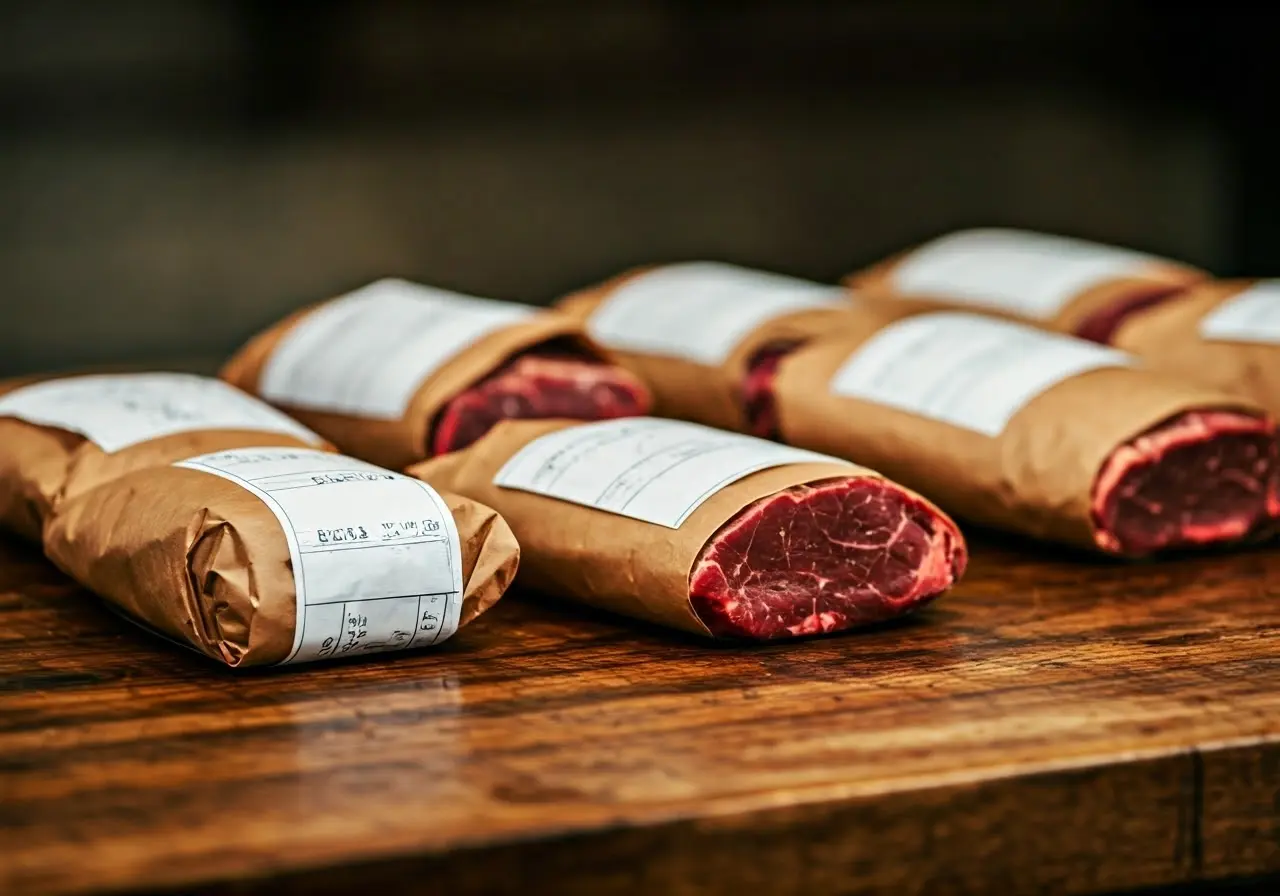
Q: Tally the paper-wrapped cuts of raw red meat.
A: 8